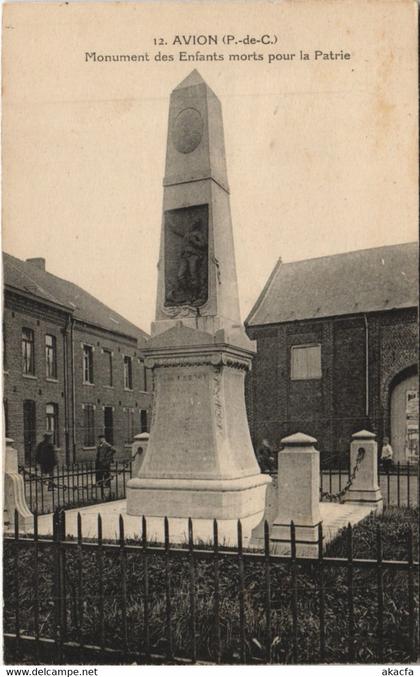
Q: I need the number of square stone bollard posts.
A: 4